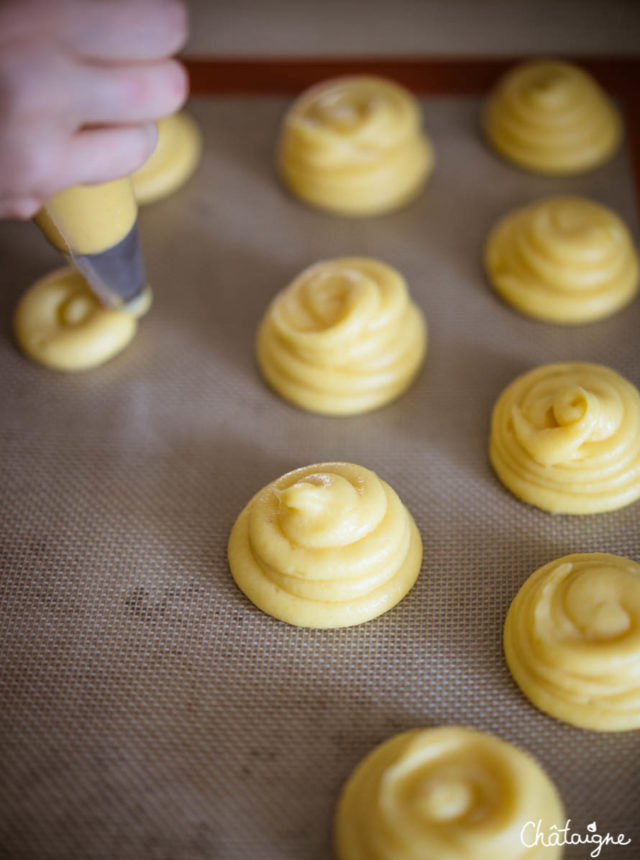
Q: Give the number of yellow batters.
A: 10